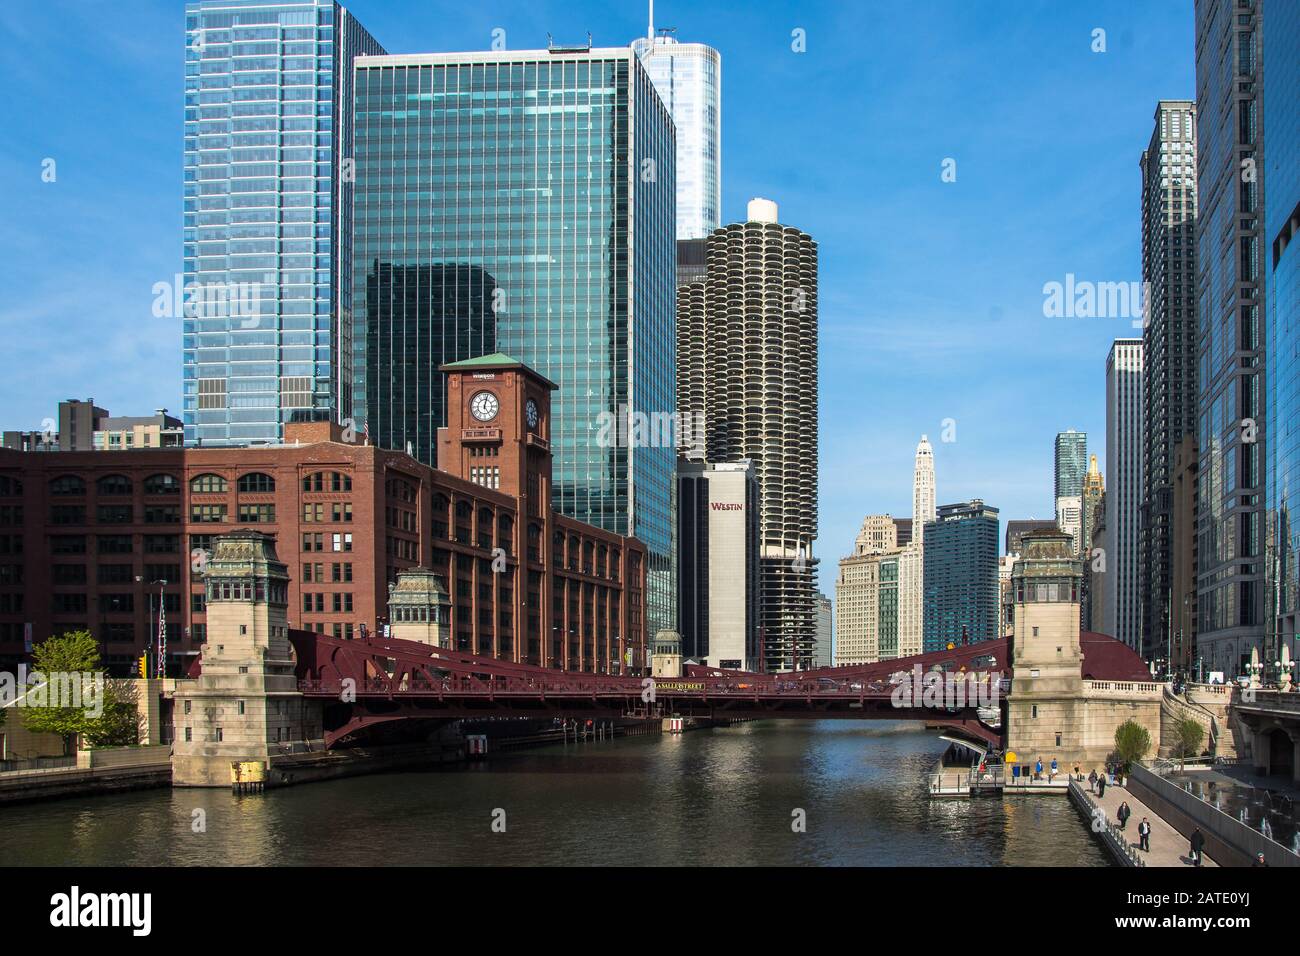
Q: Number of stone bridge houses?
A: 4